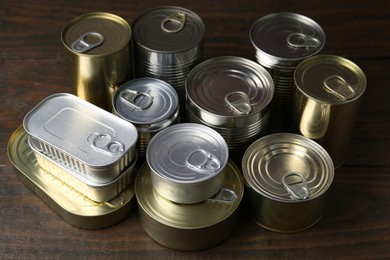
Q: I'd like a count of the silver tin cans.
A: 7